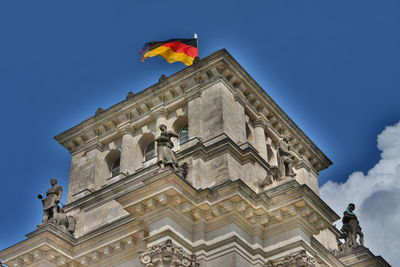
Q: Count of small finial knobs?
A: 4